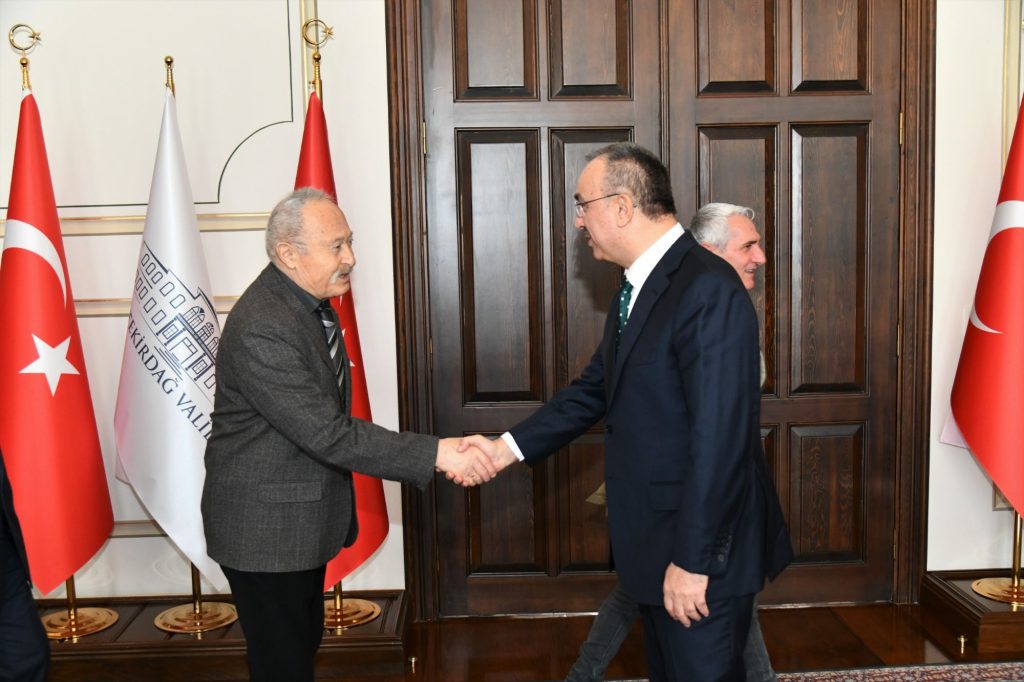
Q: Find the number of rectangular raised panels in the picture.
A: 12